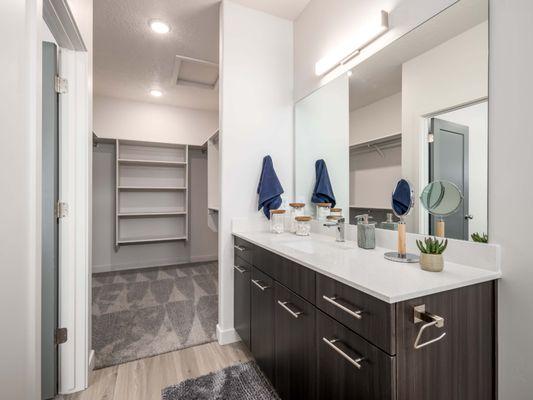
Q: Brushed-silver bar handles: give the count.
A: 6